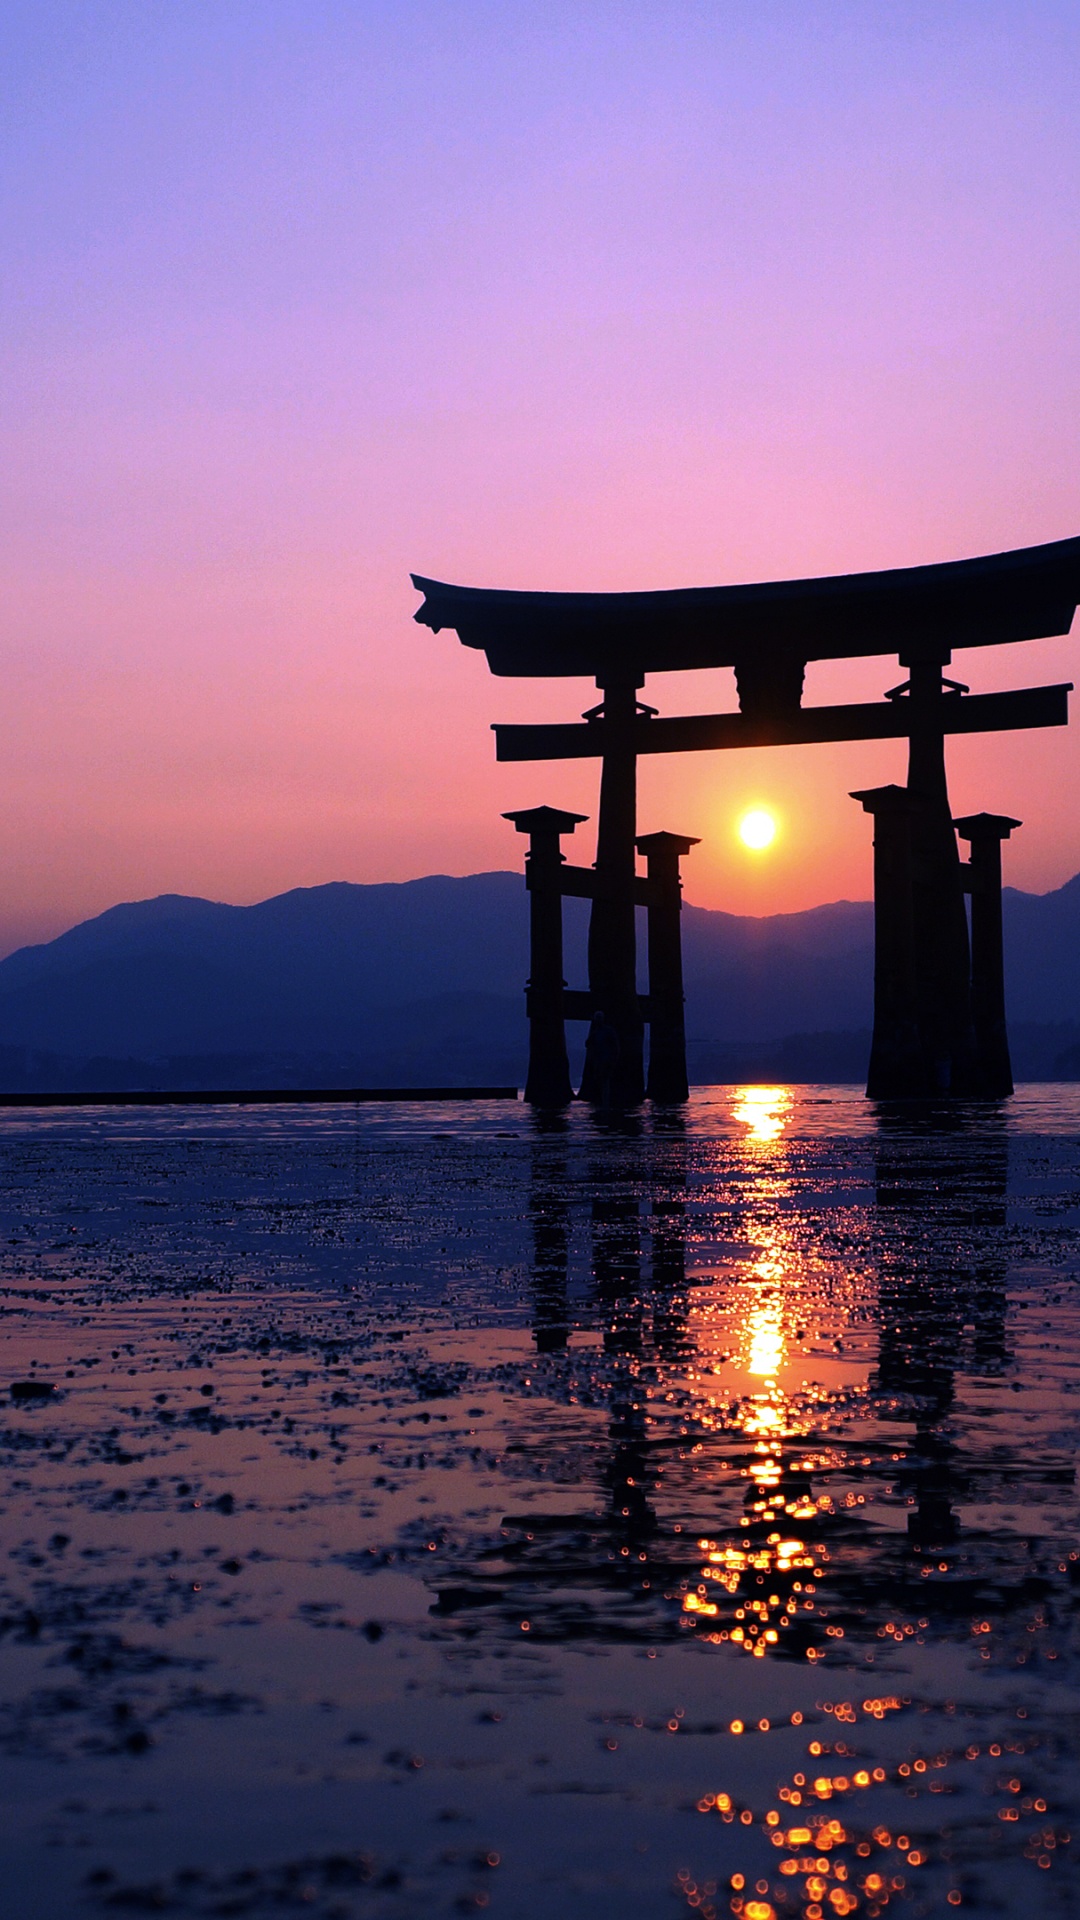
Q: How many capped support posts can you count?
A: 4